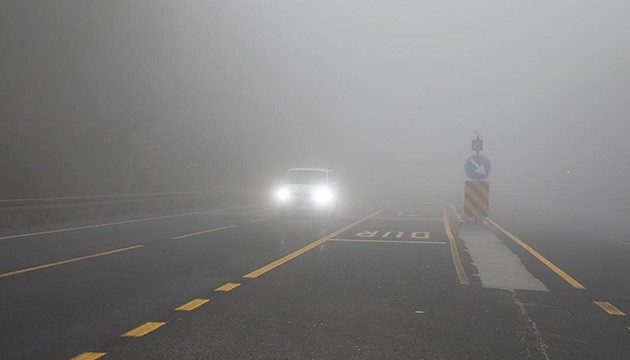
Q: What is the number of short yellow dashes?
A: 5